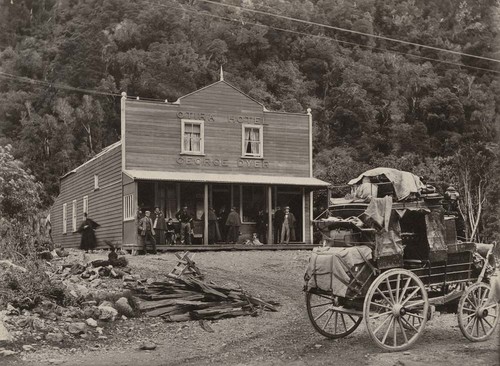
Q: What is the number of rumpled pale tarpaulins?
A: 2